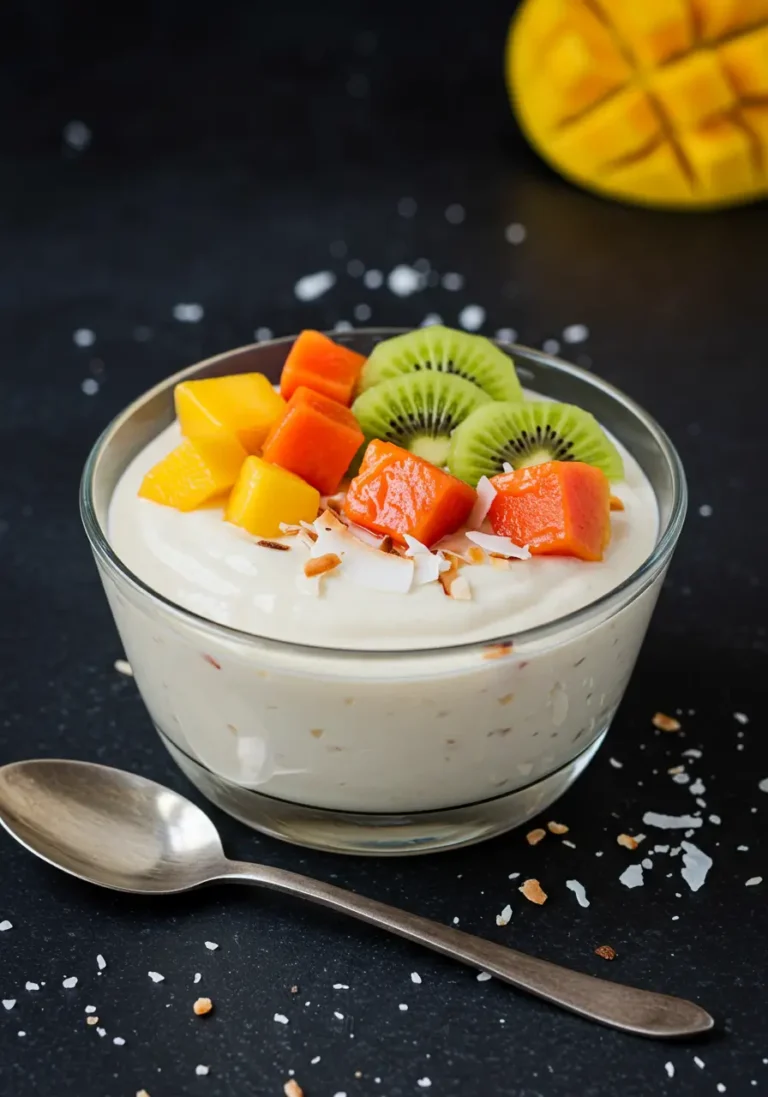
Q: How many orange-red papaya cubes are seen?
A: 4